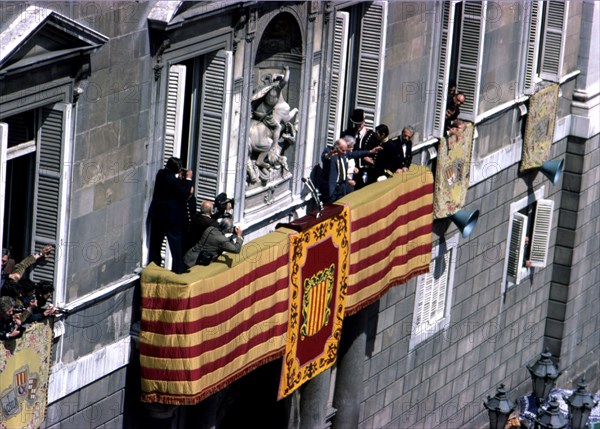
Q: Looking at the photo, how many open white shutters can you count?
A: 12